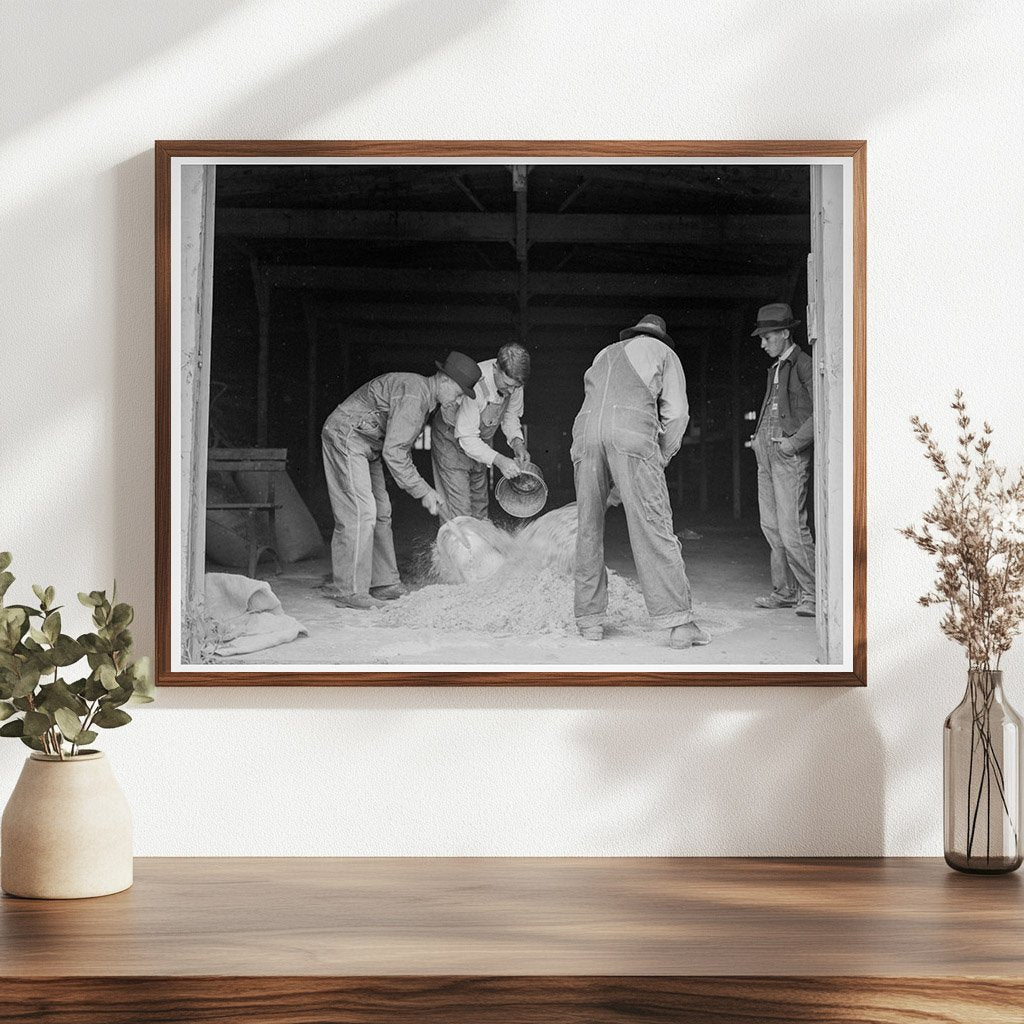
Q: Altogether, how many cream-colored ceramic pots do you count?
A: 1